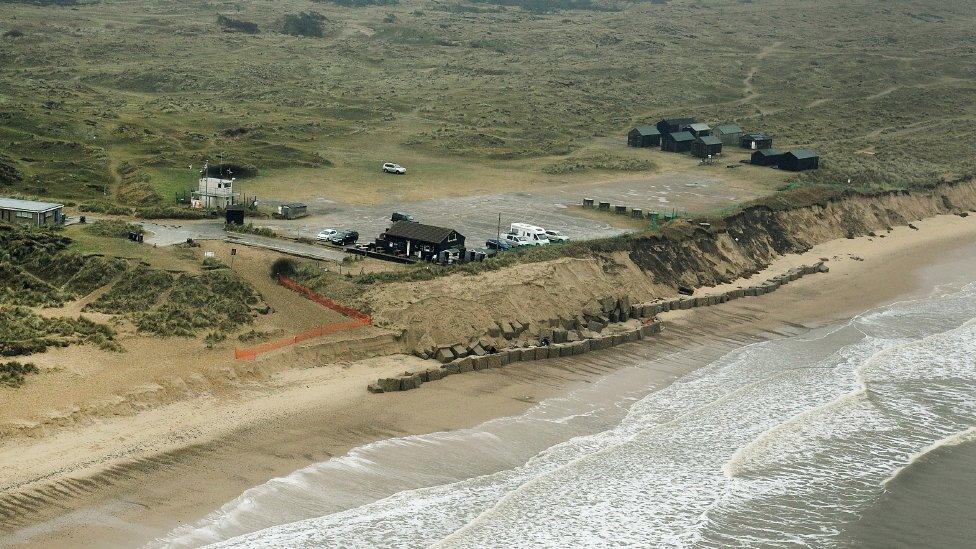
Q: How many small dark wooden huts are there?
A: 9